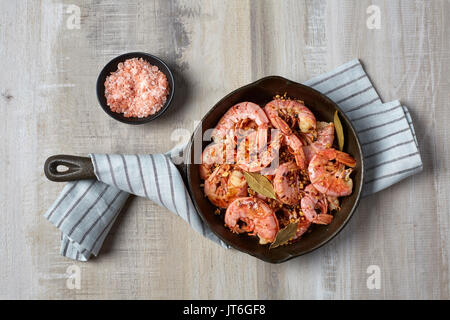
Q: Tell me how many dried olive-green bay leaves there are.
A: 3